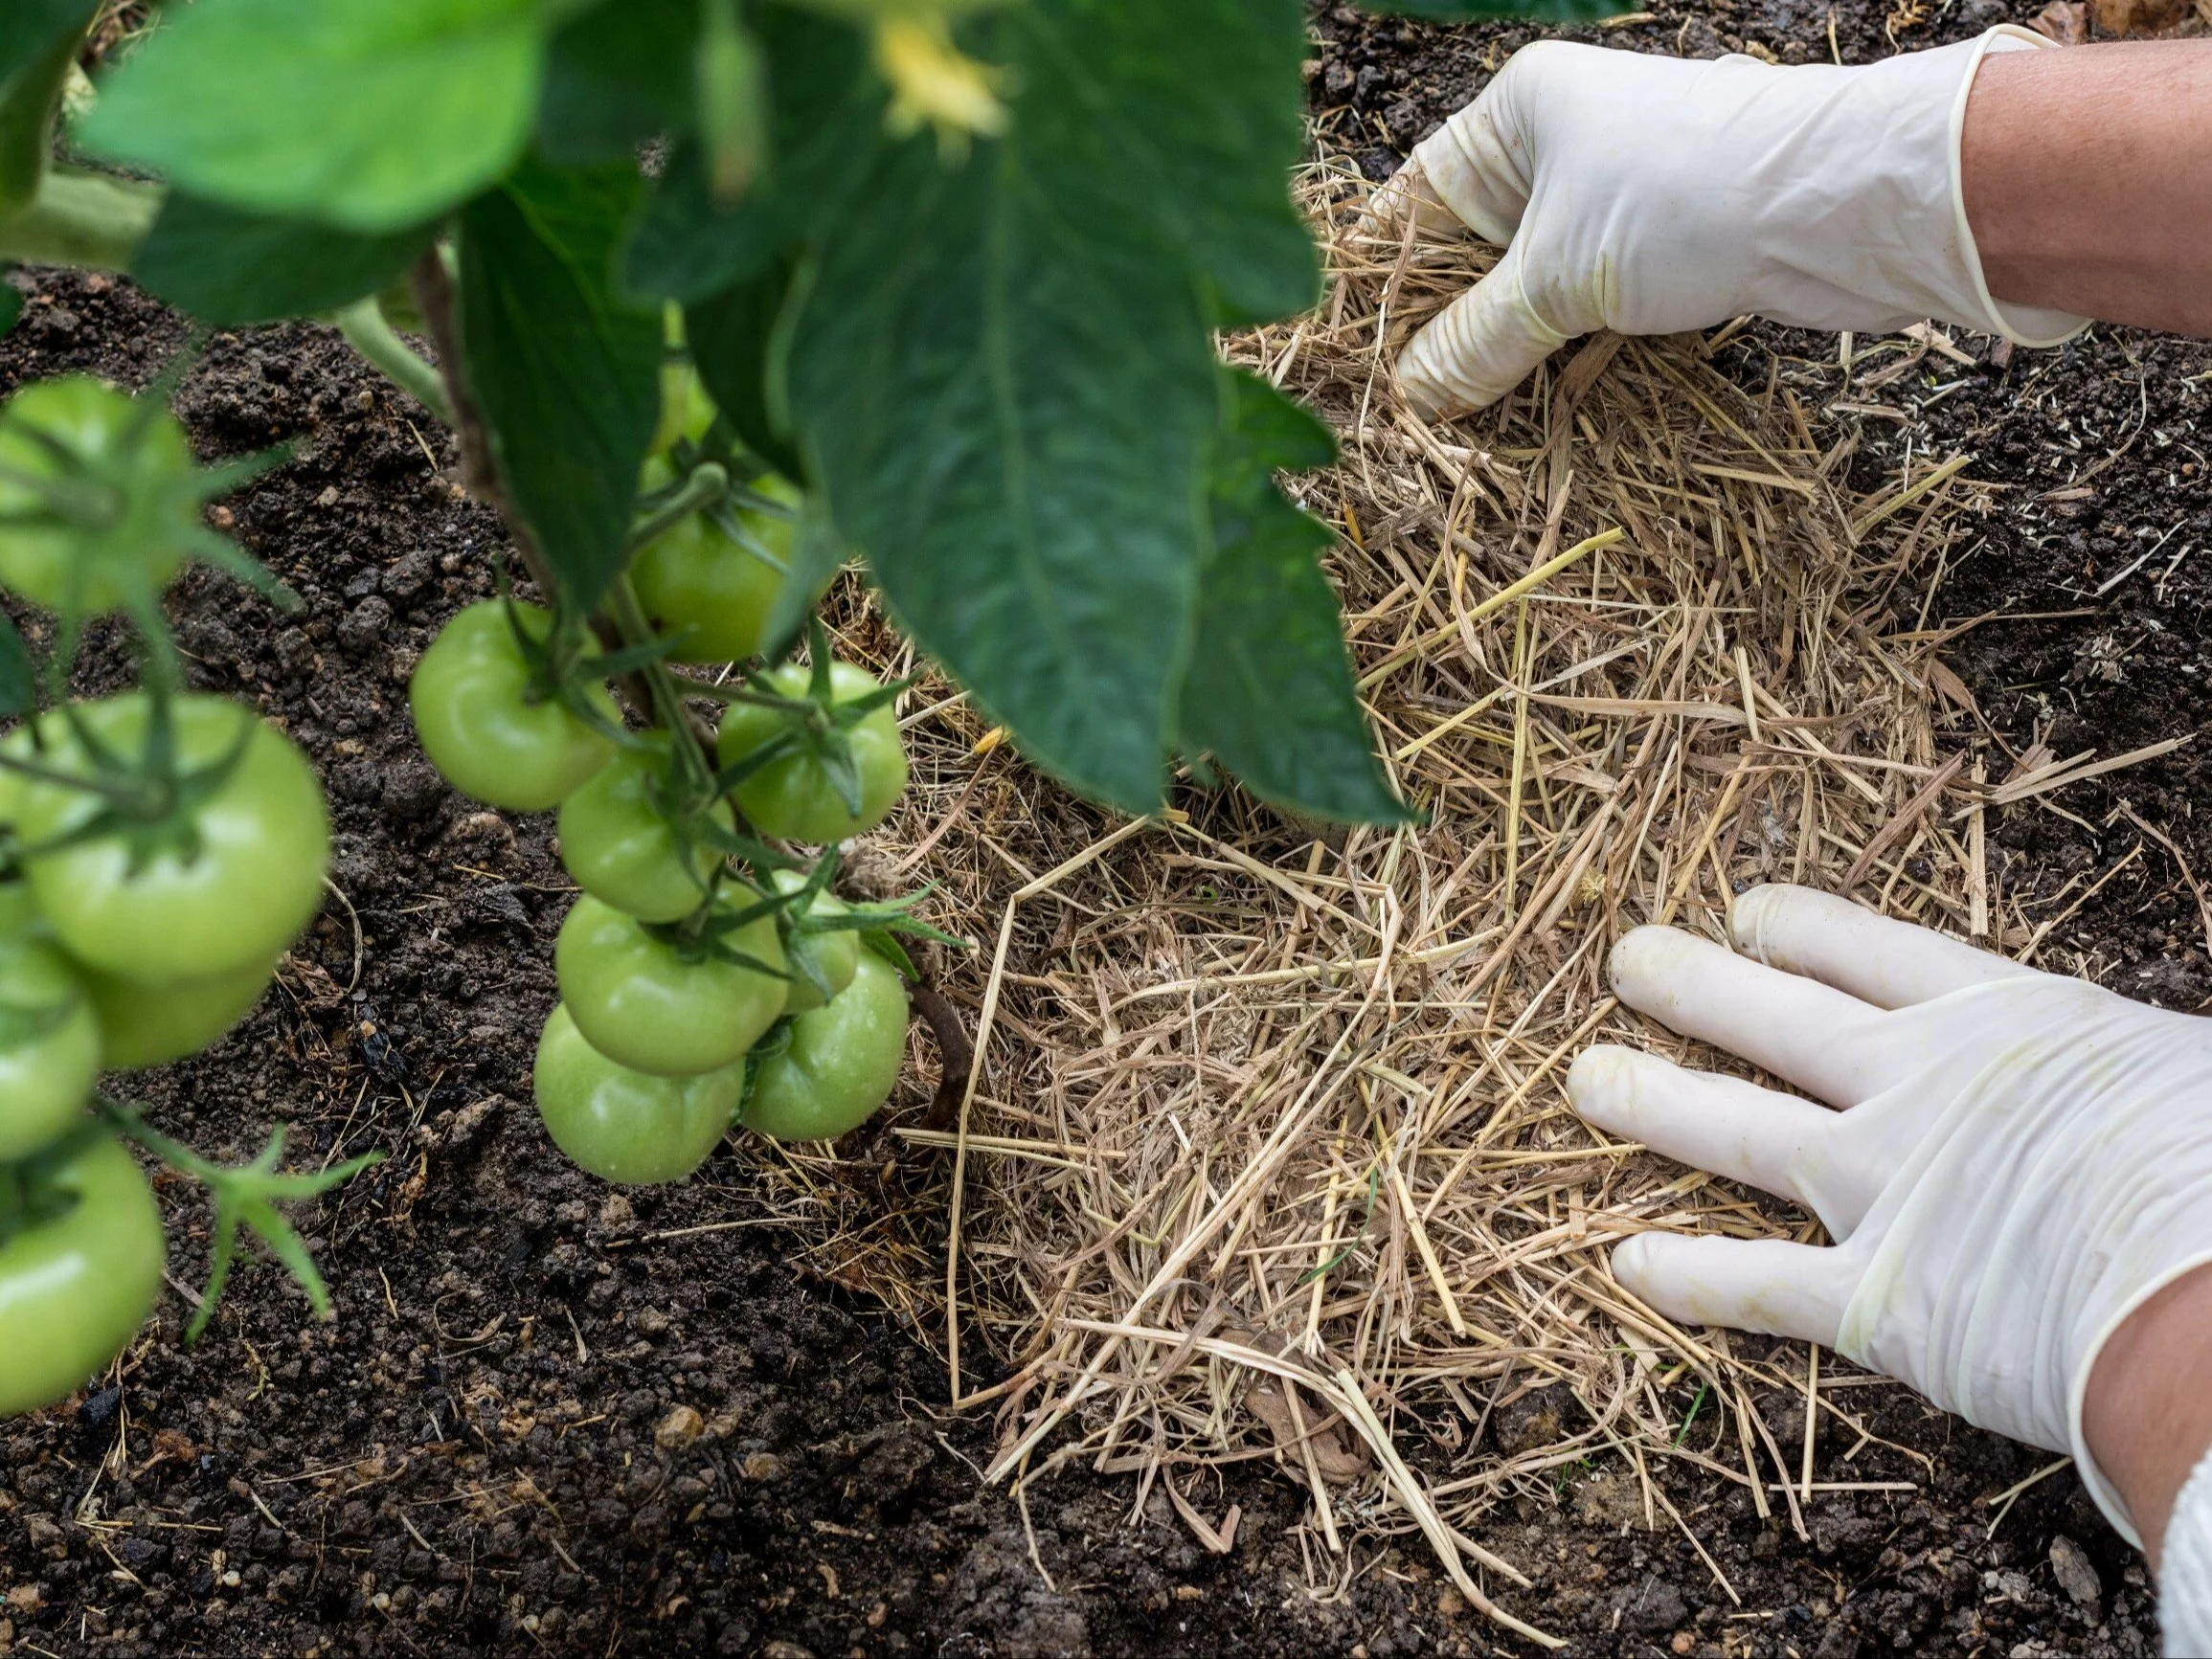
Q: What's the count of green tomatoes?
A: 13